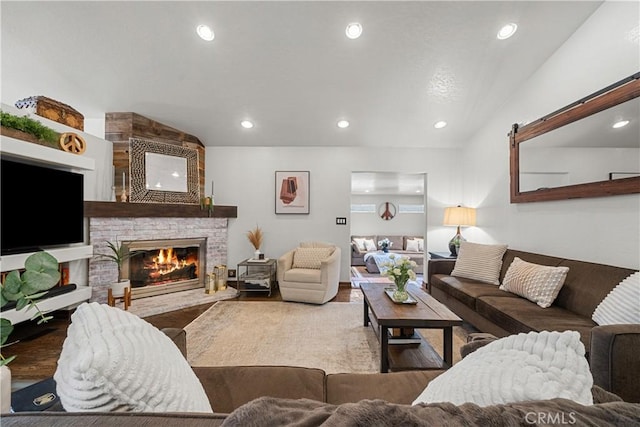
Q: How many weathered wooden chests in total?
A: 1